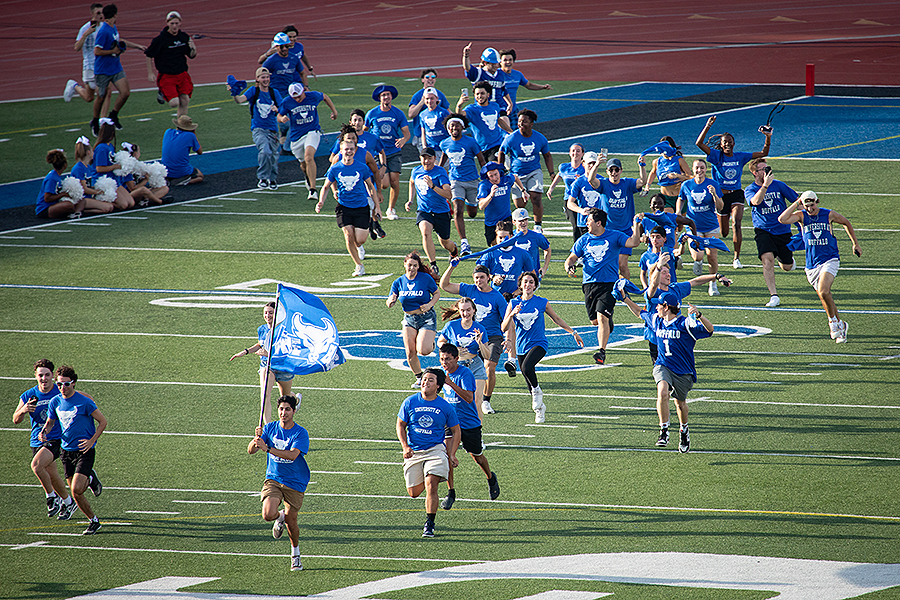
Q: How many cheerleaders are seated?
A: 4